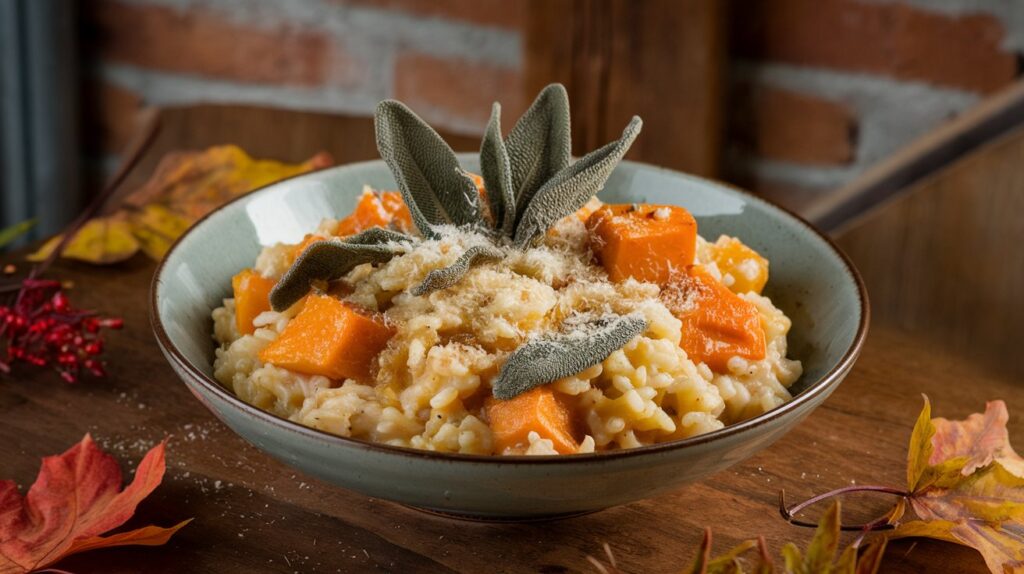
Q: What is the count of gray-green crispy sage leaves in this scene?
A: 7